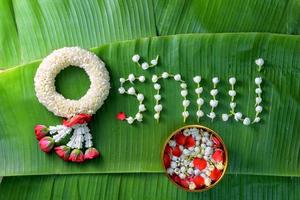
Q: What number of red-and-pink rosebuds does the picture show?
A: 5